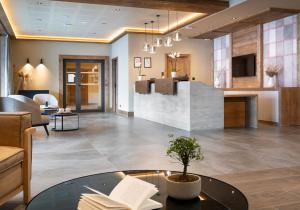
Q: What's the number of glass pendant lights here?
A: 5